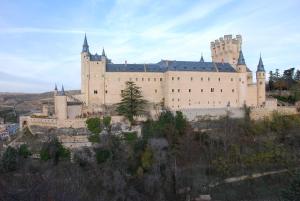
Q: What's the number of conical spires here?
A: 7